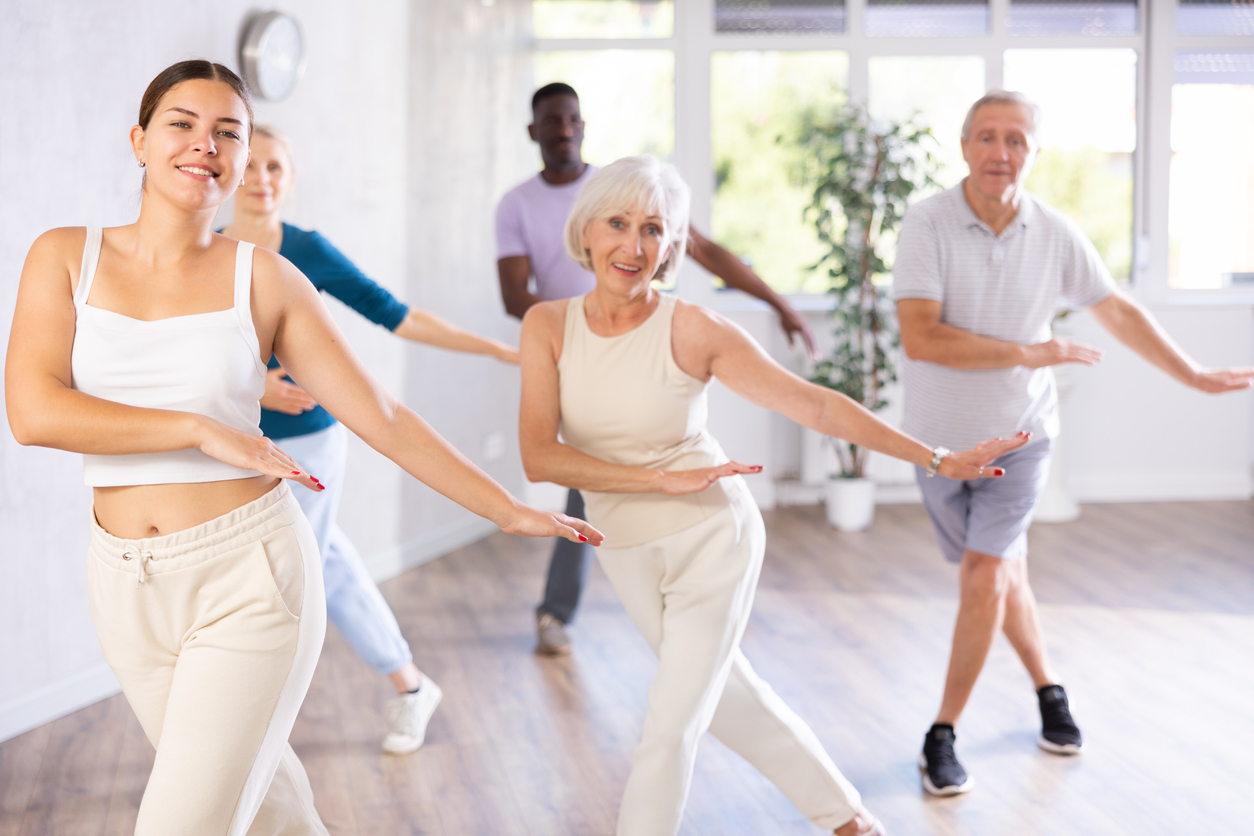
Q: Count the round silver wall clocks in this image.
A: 1